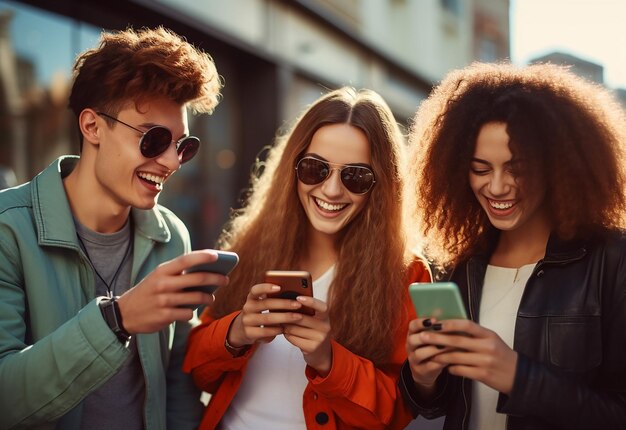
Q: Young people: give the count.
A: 3